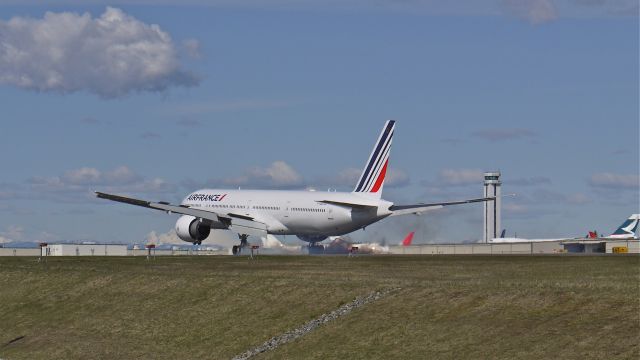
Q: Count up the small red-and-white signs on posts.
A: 4